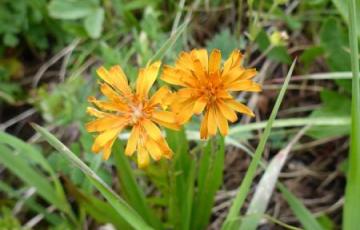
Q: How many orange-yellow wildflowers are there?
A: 2